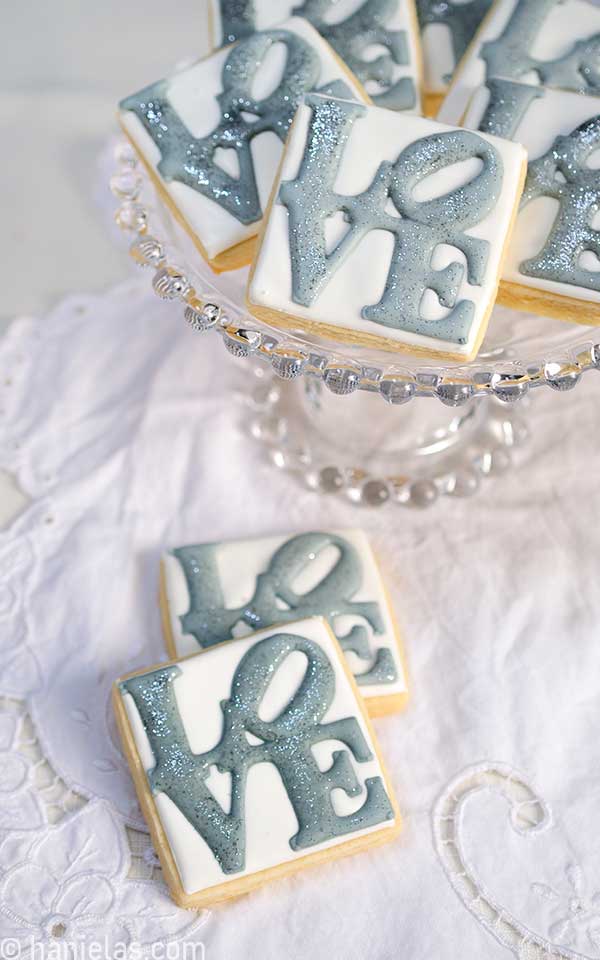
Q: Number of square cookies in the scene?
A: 8